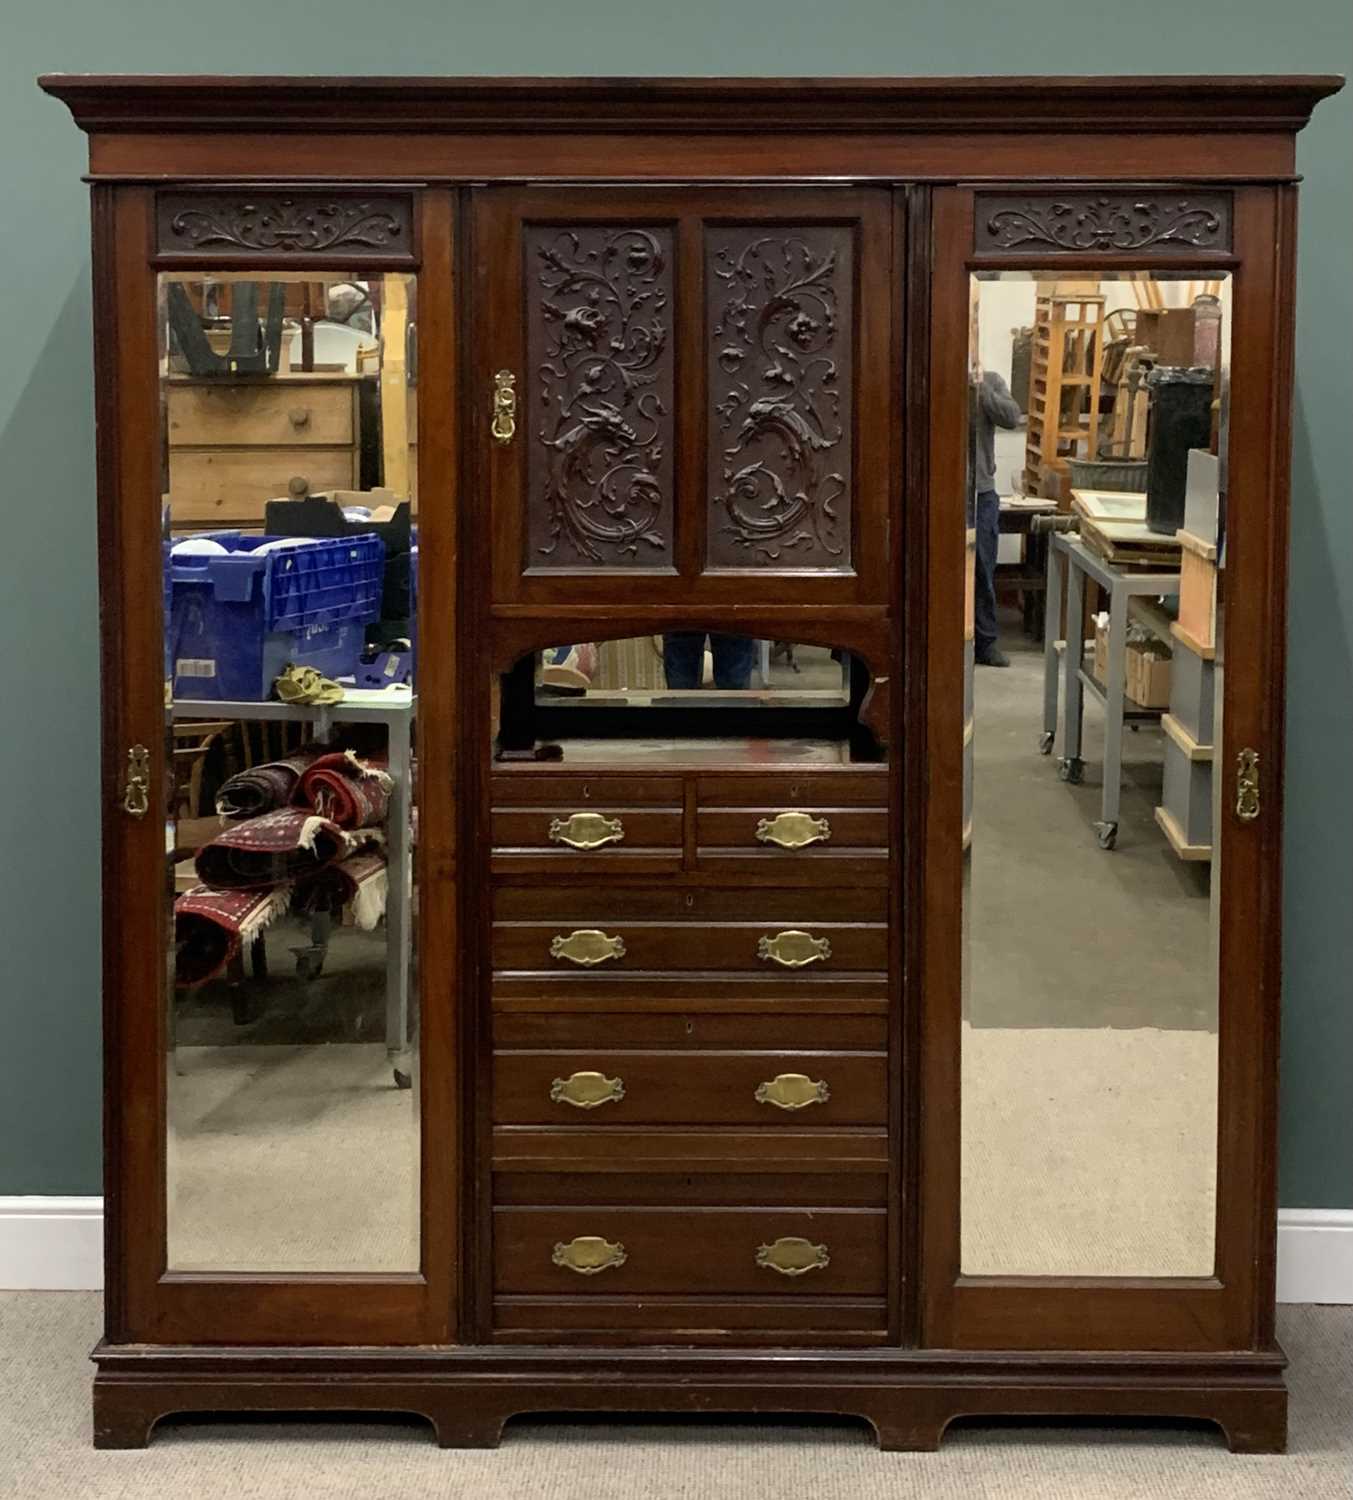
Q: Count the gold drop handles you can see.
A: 11